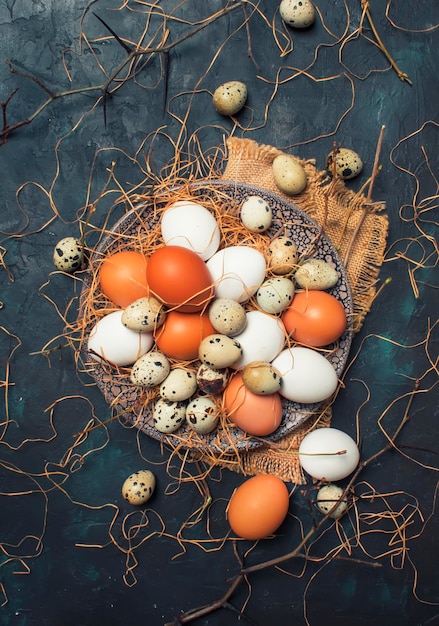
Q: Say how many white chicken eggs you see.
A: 6